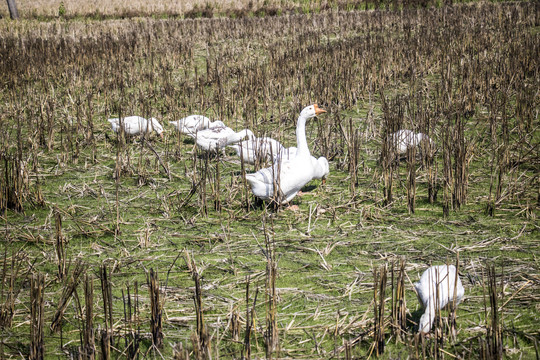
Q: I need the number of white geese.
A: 8